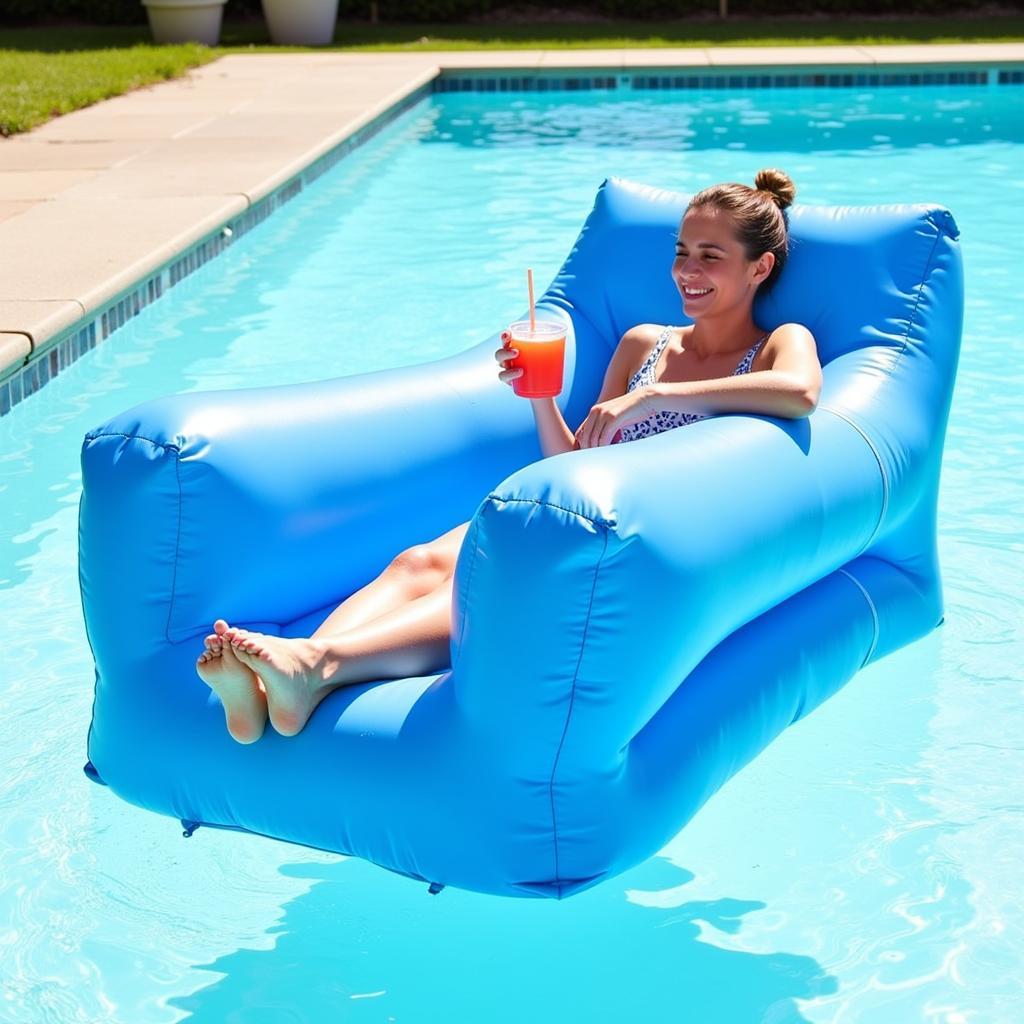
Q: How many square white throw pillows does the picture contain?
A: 0